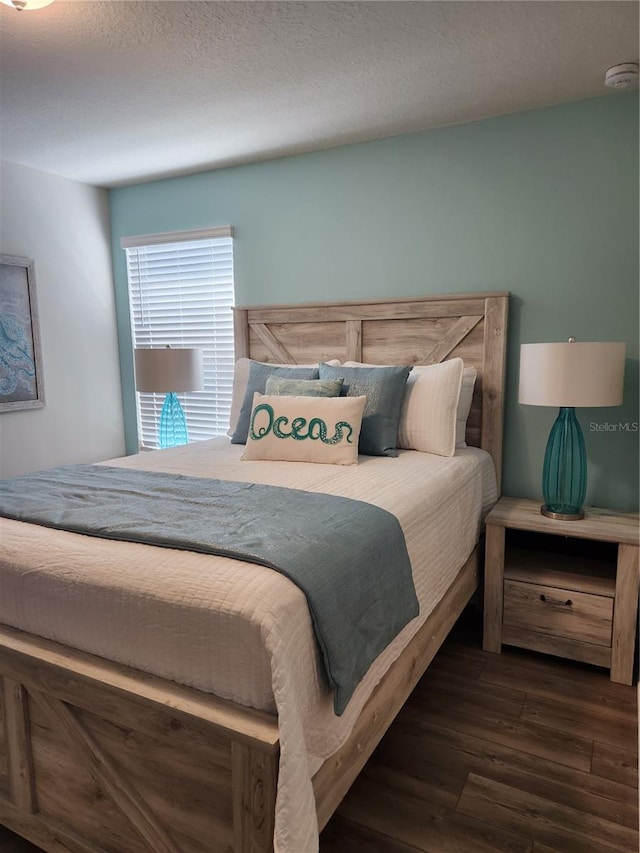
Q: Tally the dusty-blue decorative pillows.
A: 2